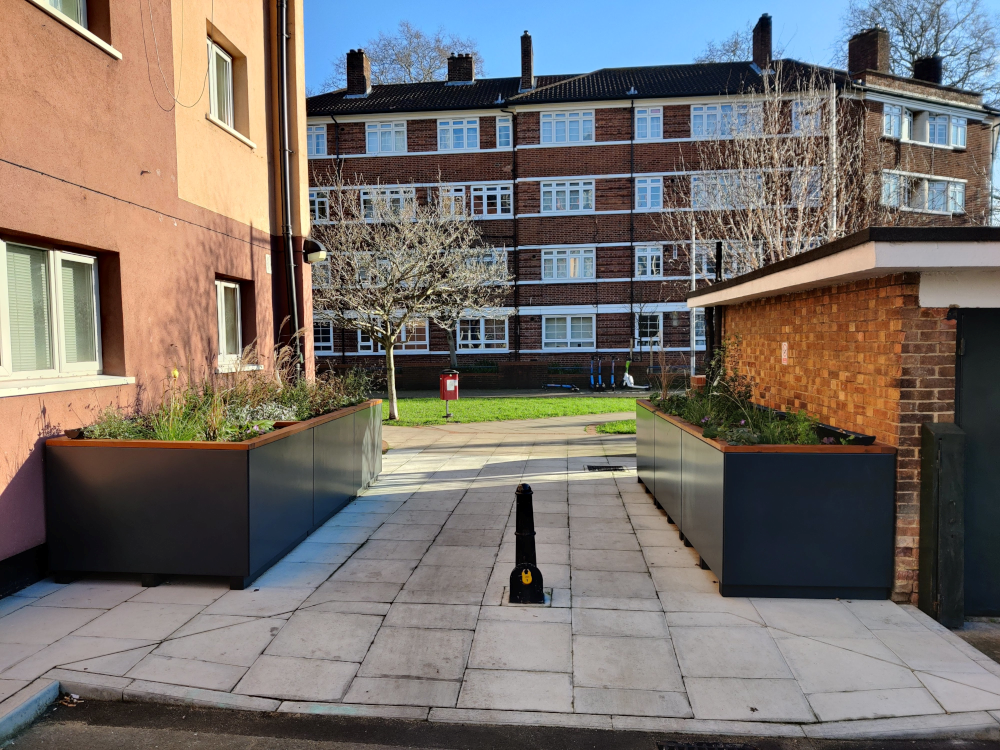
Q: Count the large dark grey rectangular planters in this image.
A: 2